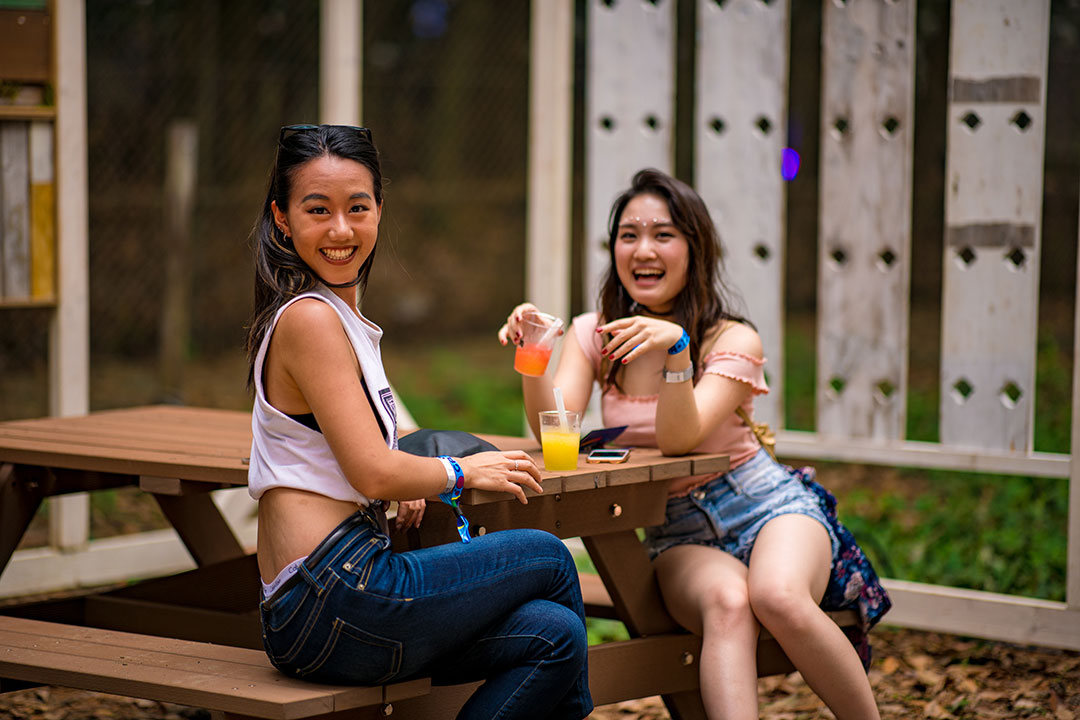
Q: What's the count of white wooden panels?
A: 4